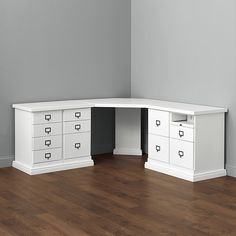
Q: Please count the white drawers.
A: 11